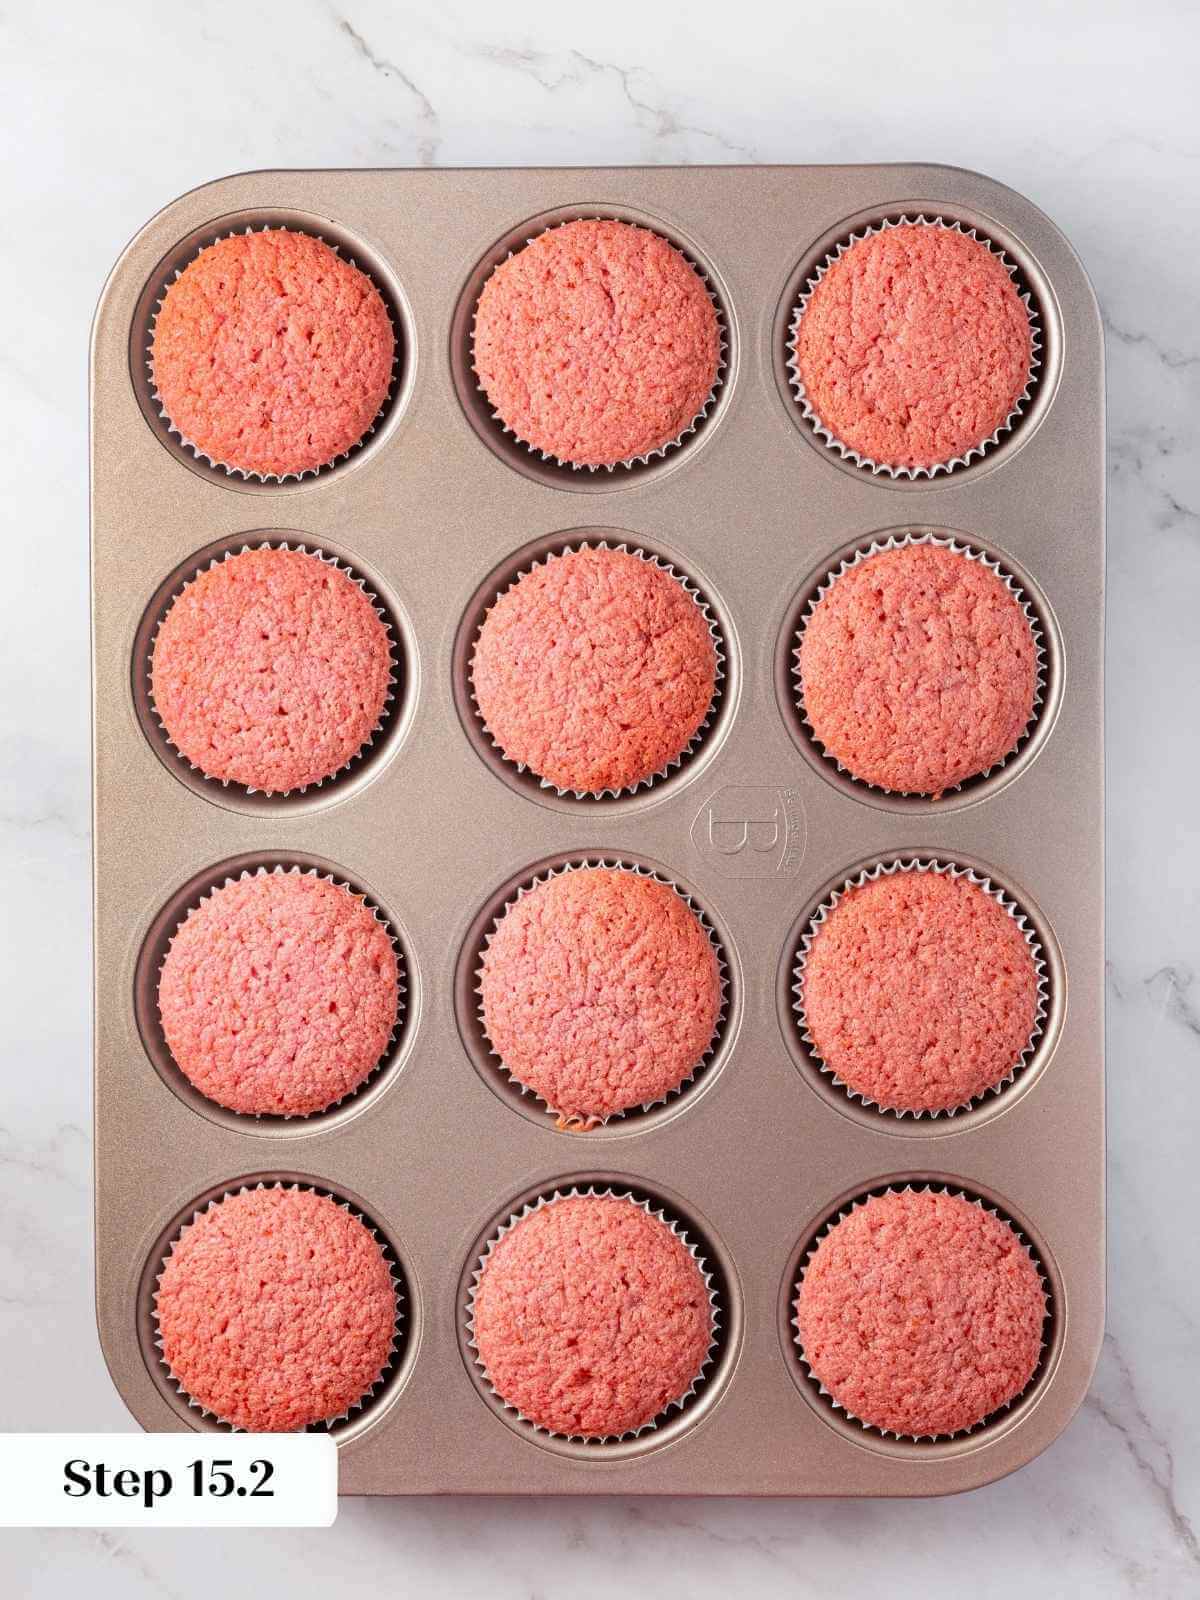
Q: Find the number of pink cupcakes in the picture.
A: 12